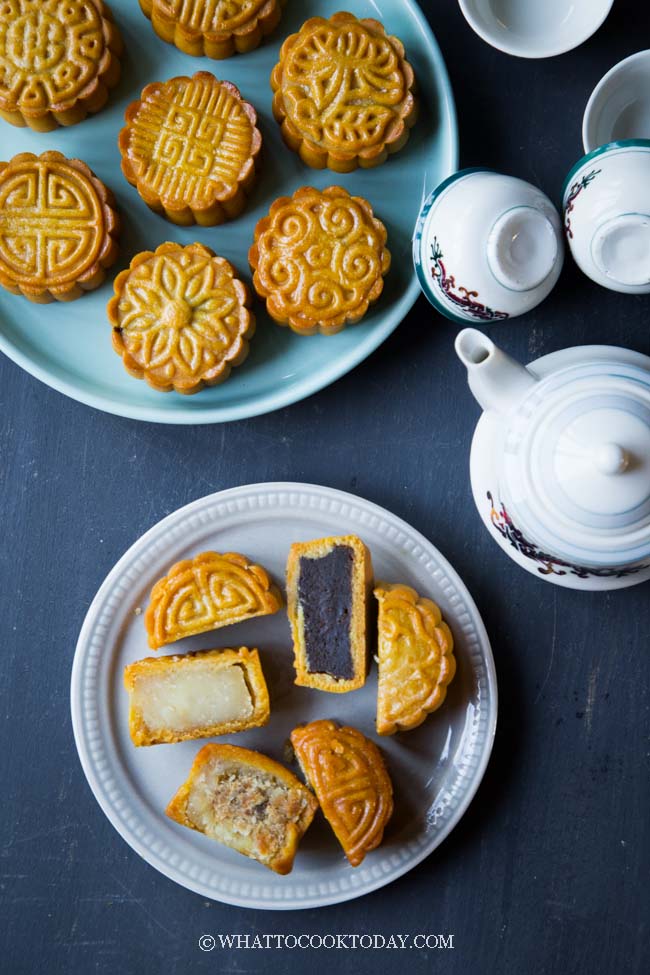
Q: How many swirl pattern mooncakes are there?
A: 1